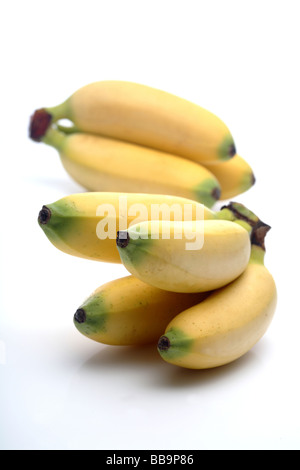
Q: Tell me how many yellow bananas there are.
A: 7